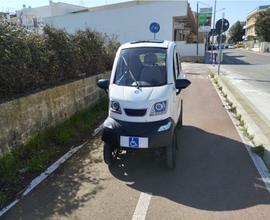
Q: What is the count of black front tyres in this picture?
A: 2